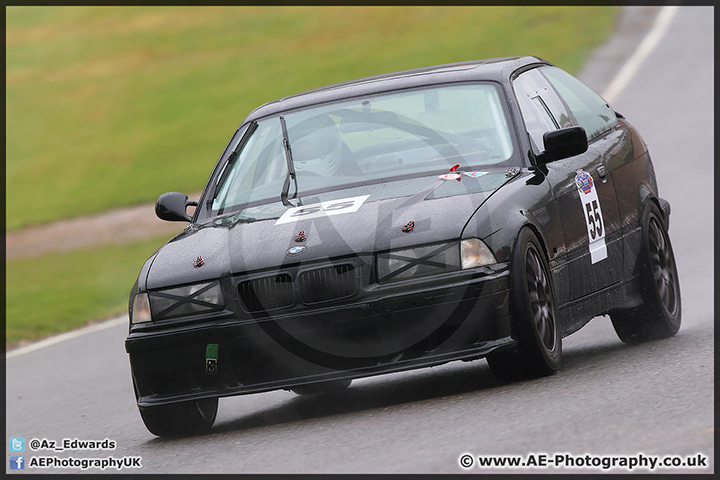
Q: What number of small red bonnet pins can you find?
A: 3